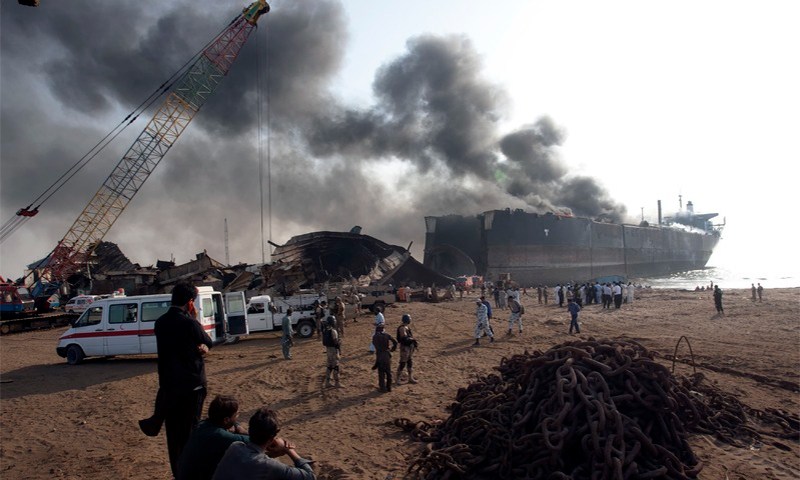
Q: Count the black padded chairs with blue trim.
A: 0